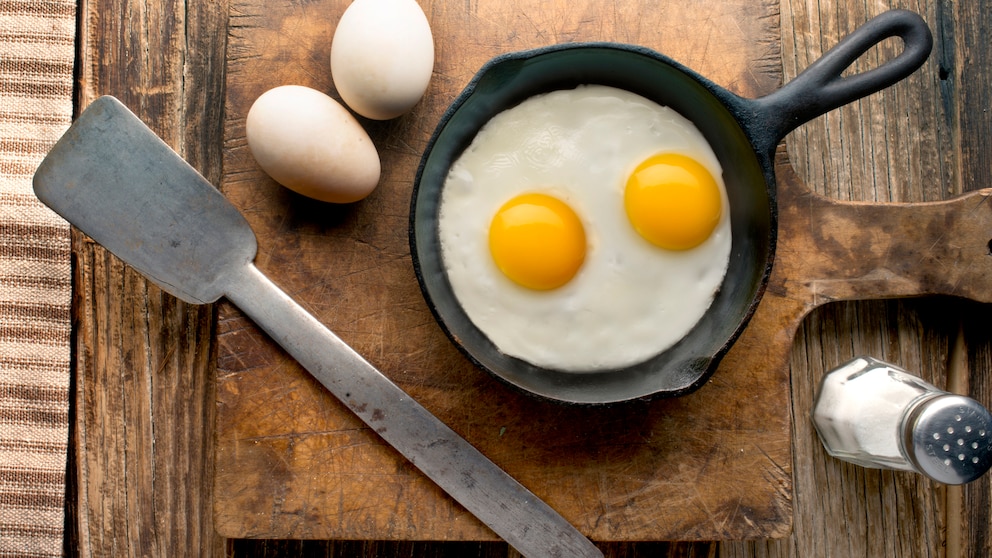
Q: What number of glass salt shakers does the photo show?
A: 1